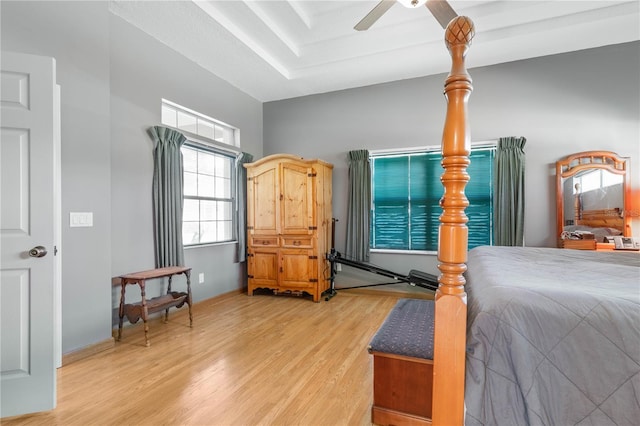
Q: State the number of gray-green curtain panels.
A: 4